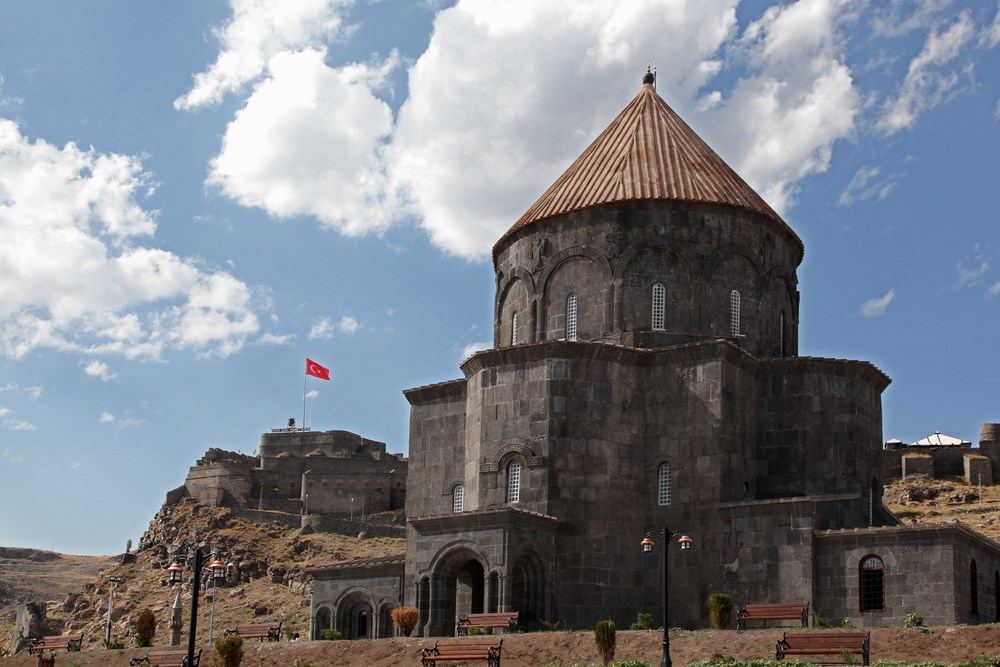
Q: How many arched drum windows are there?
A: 5